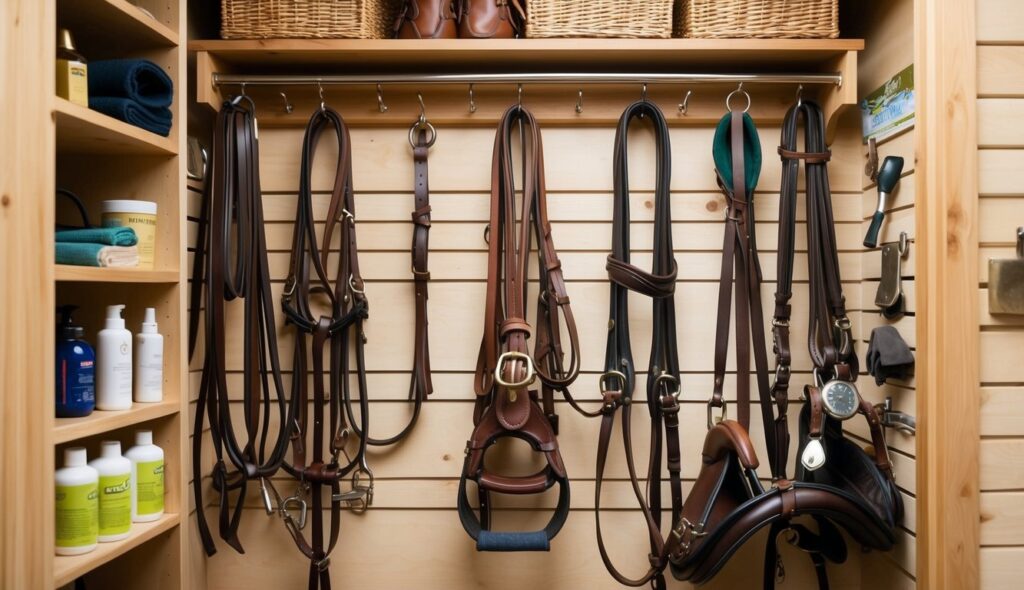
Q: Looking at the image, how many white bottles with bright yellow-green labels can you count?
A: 3